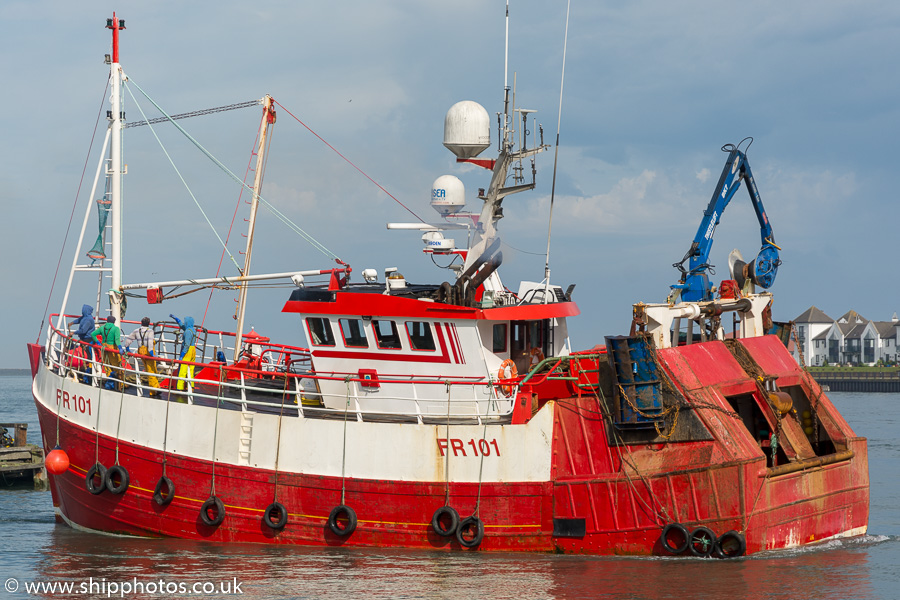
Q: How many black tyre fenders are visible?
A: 11